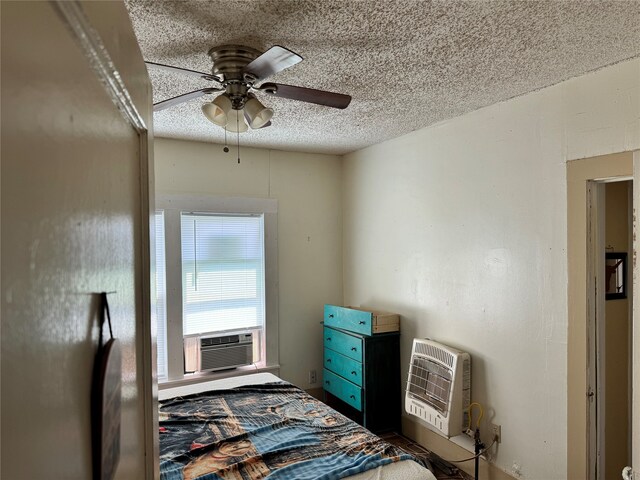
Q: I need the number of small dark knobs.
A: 8